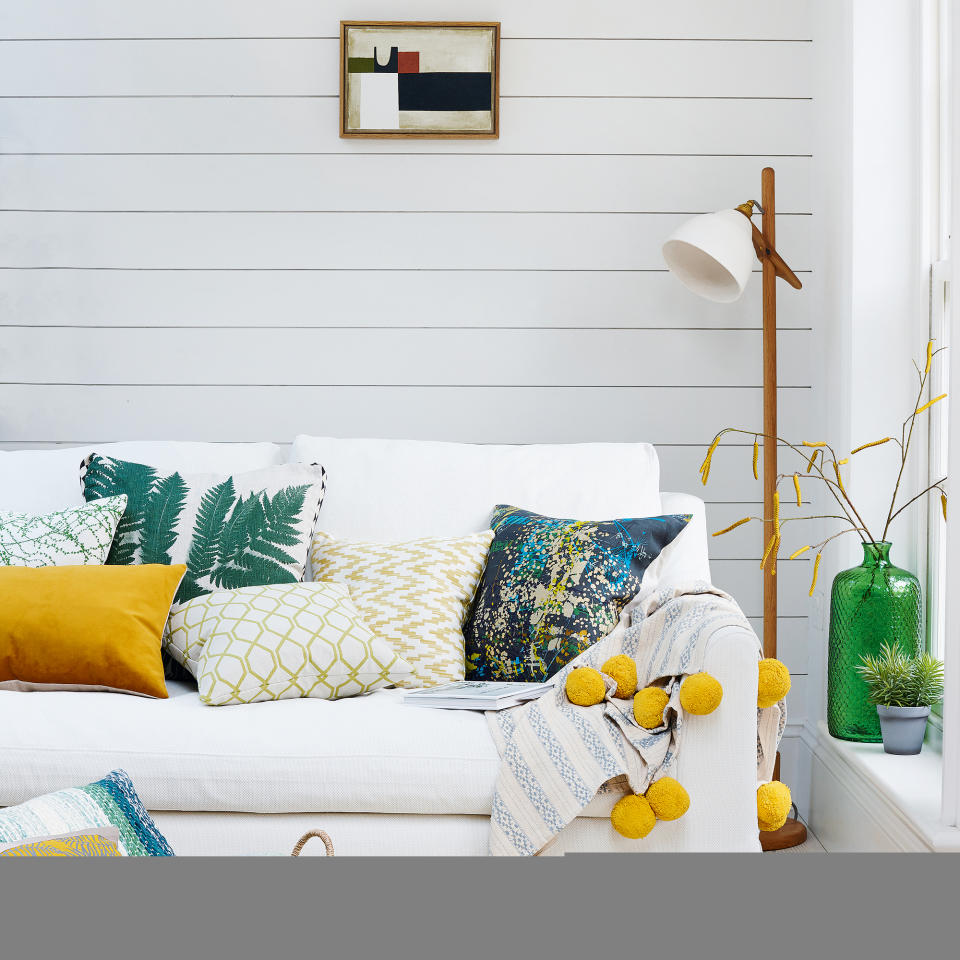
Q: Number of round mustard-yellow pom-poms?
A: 8